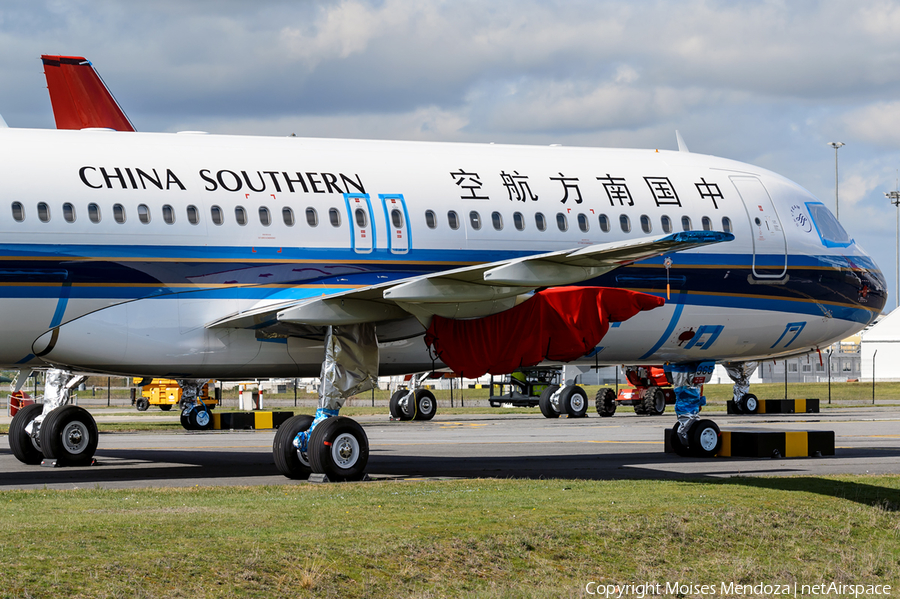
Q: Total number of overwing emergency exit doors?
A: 2